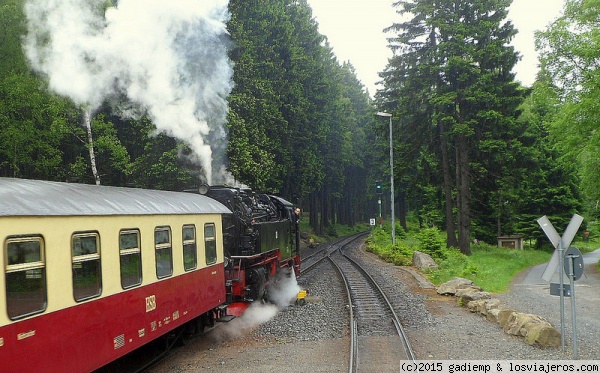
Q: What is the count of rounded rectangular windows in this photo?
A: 6